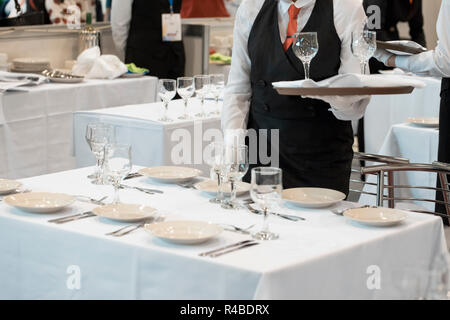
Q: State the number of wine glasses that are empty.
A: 12